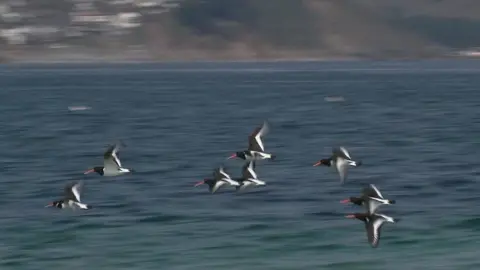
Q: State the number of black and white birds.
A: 8